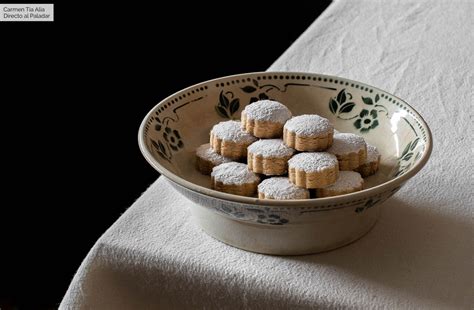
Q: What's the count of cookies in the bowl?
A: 11